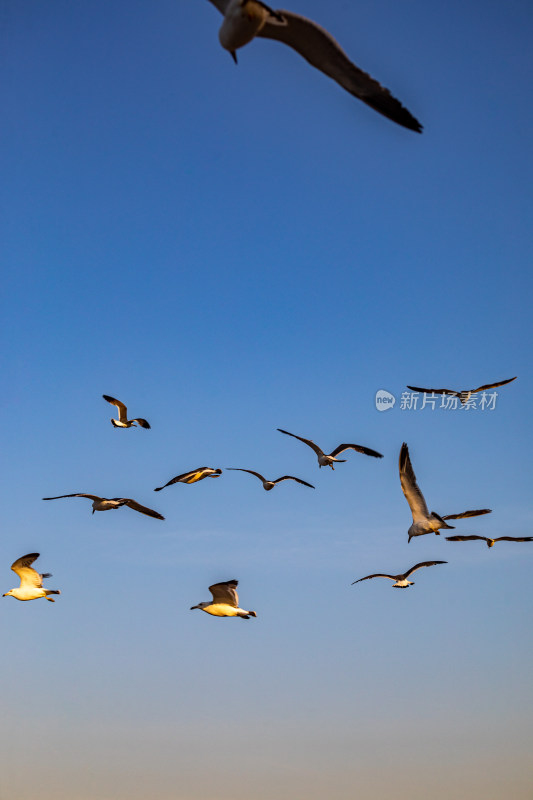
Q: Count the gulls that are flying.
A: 12